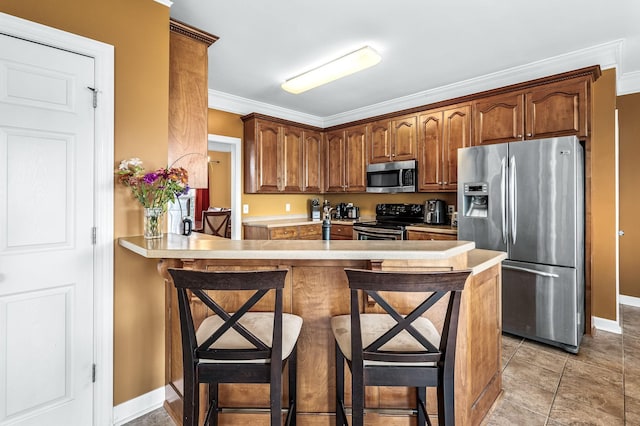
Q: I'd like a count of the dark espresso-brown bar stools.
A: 2